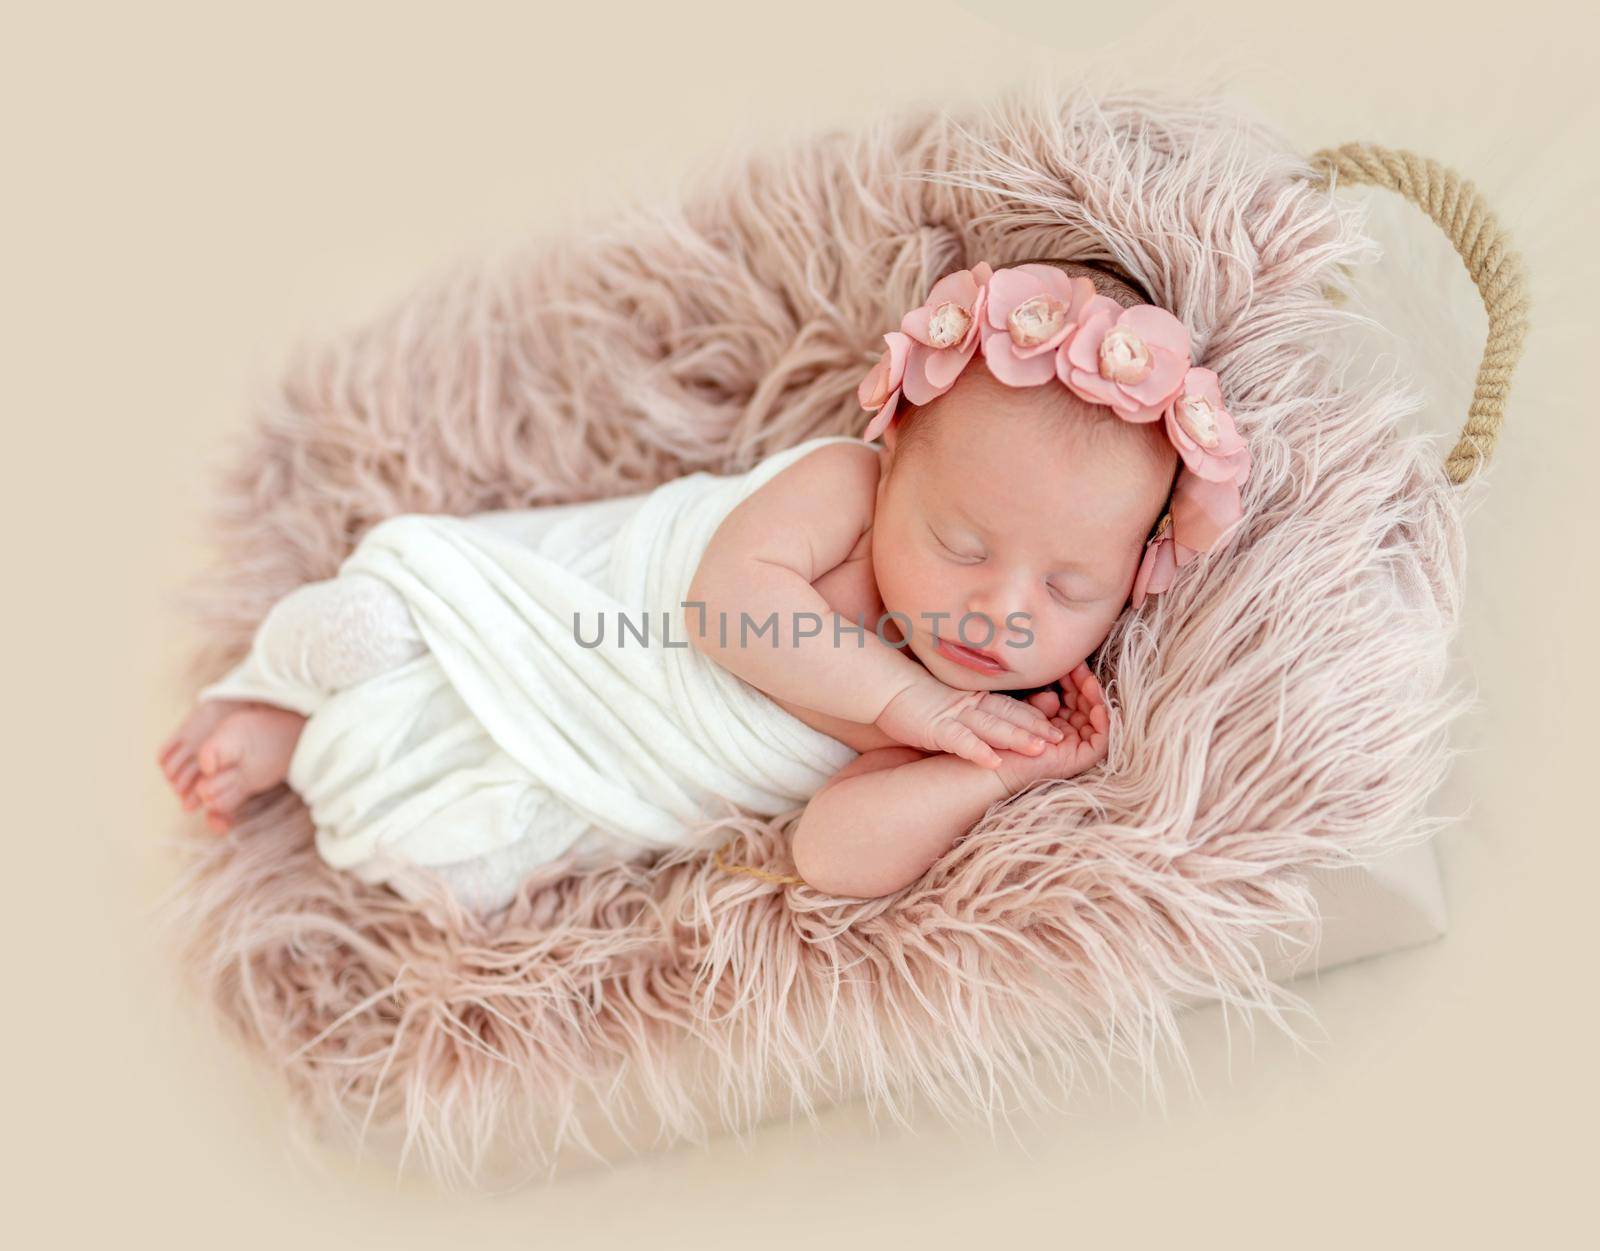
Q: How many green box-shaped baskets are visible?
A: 0